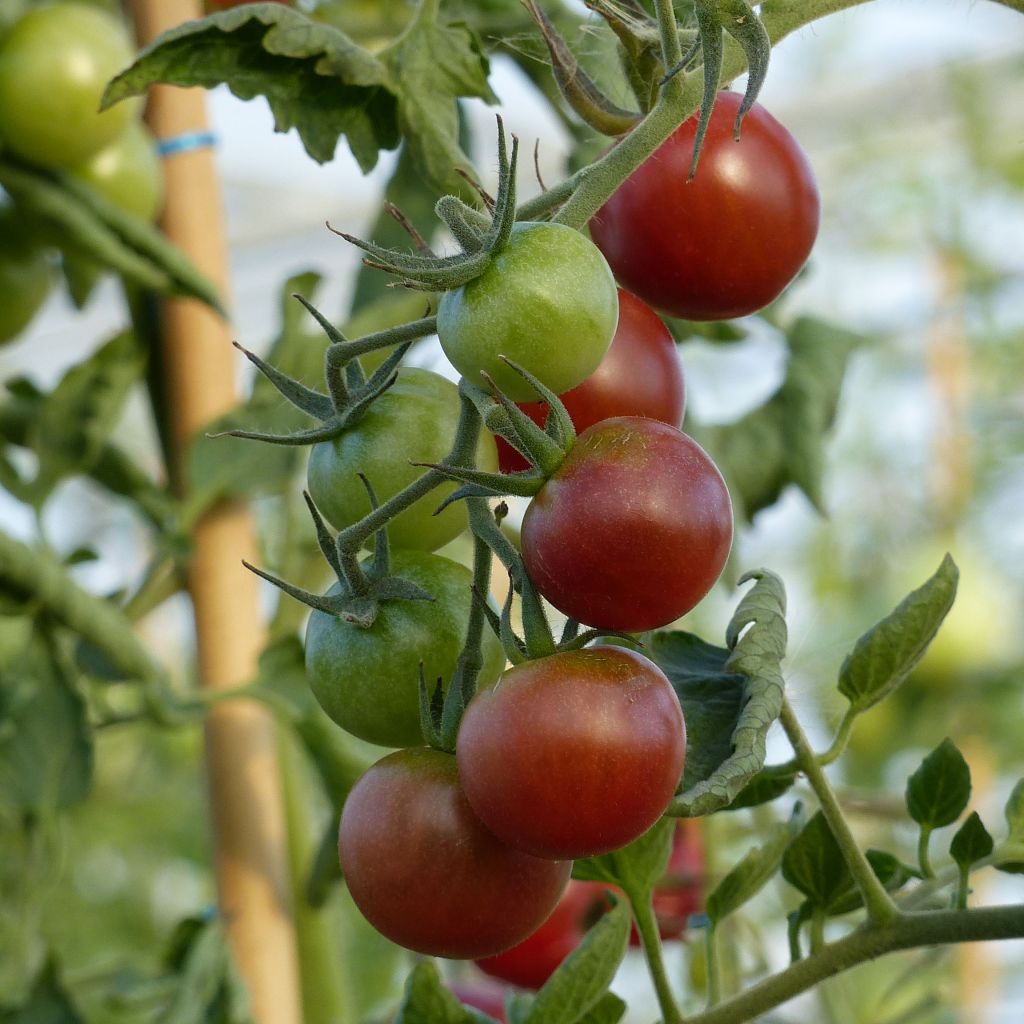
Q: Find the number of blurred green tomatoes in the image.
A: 3